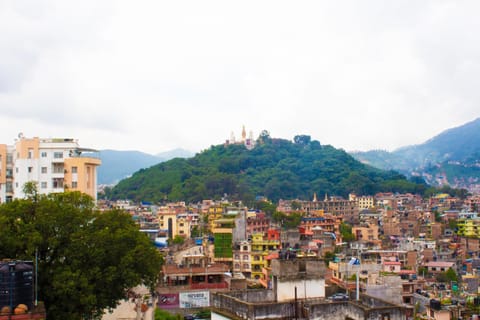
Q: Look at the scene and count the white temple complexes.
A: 1